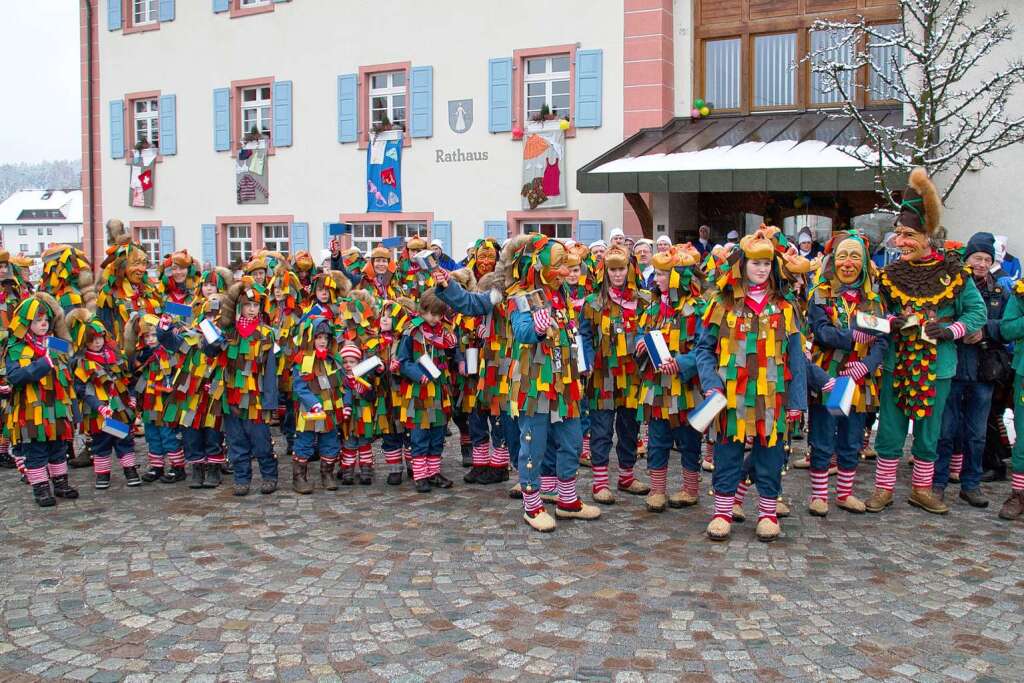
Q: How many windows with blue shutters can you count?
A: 10